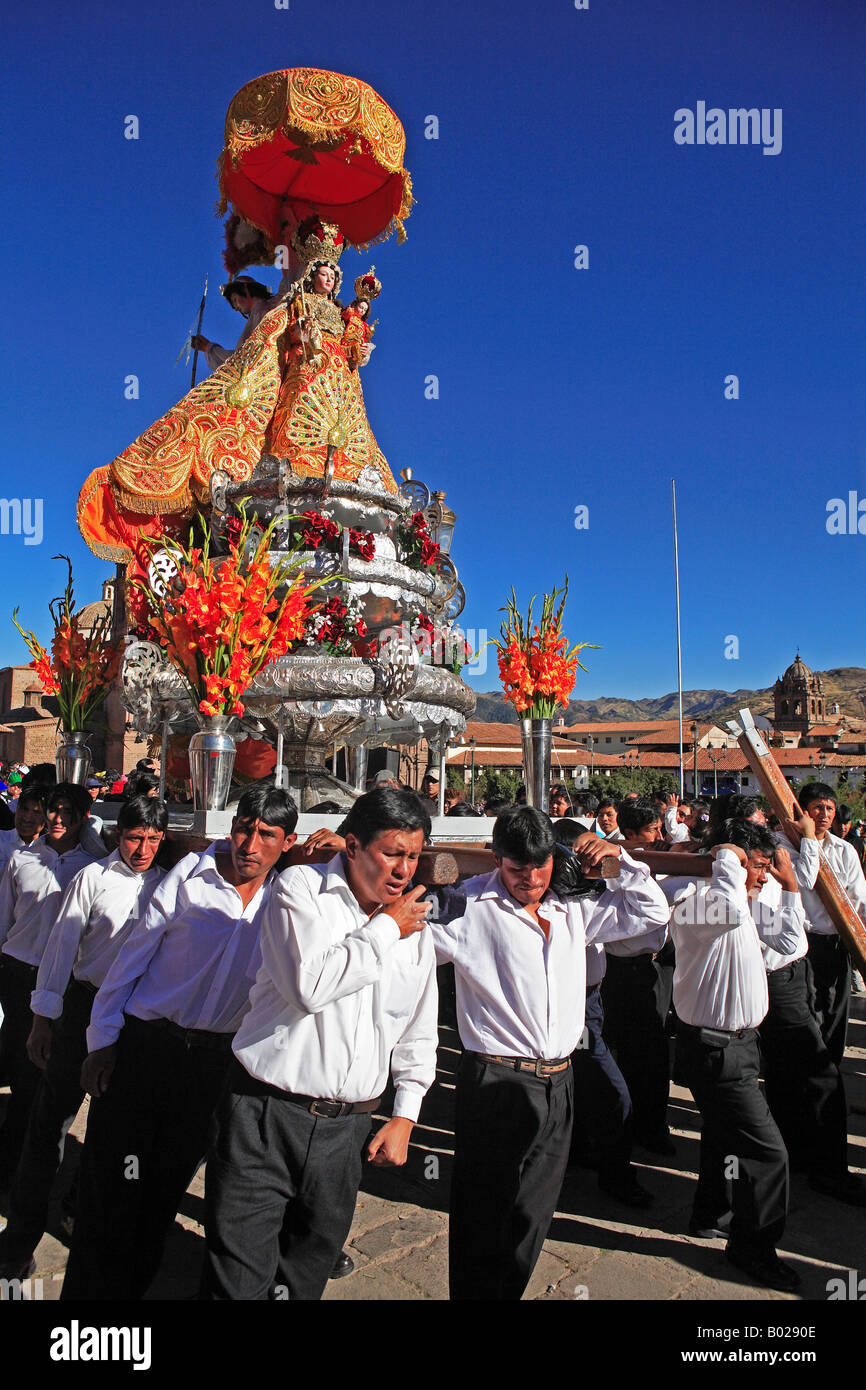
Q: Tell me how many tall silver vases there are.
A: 3